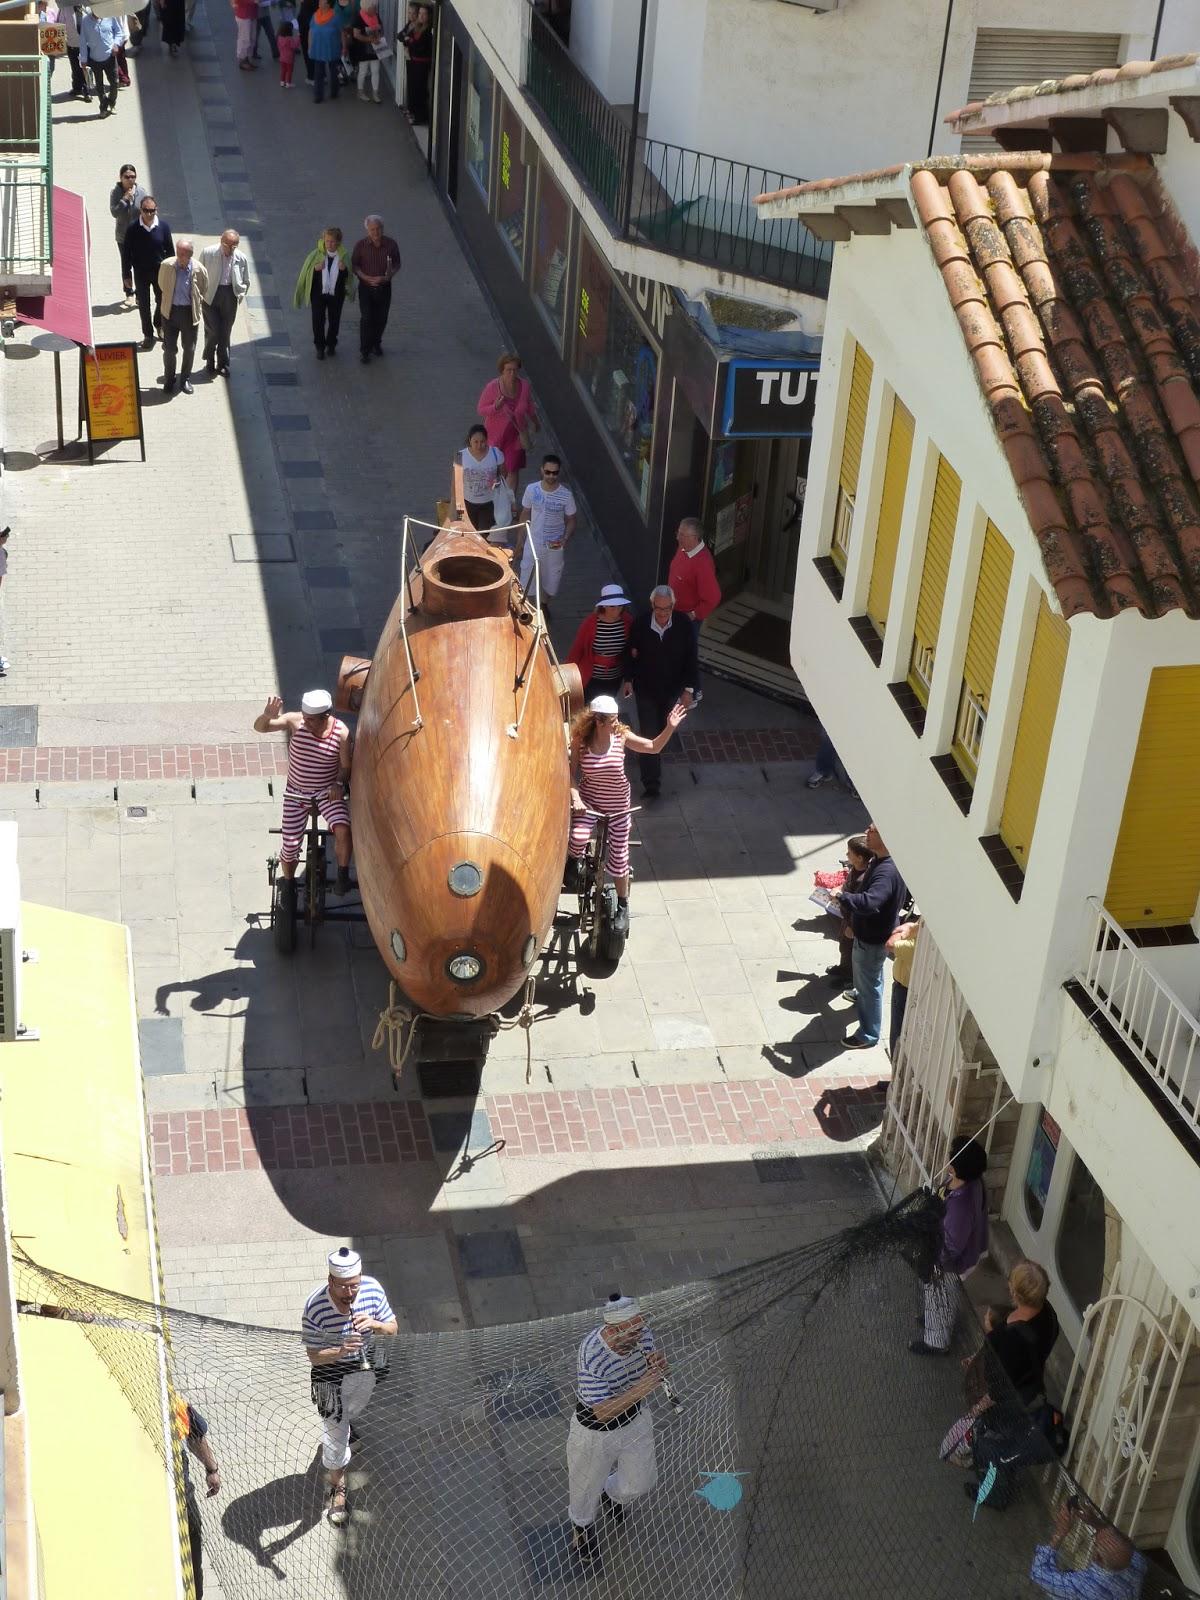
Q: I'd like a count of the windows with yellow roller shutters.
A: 6